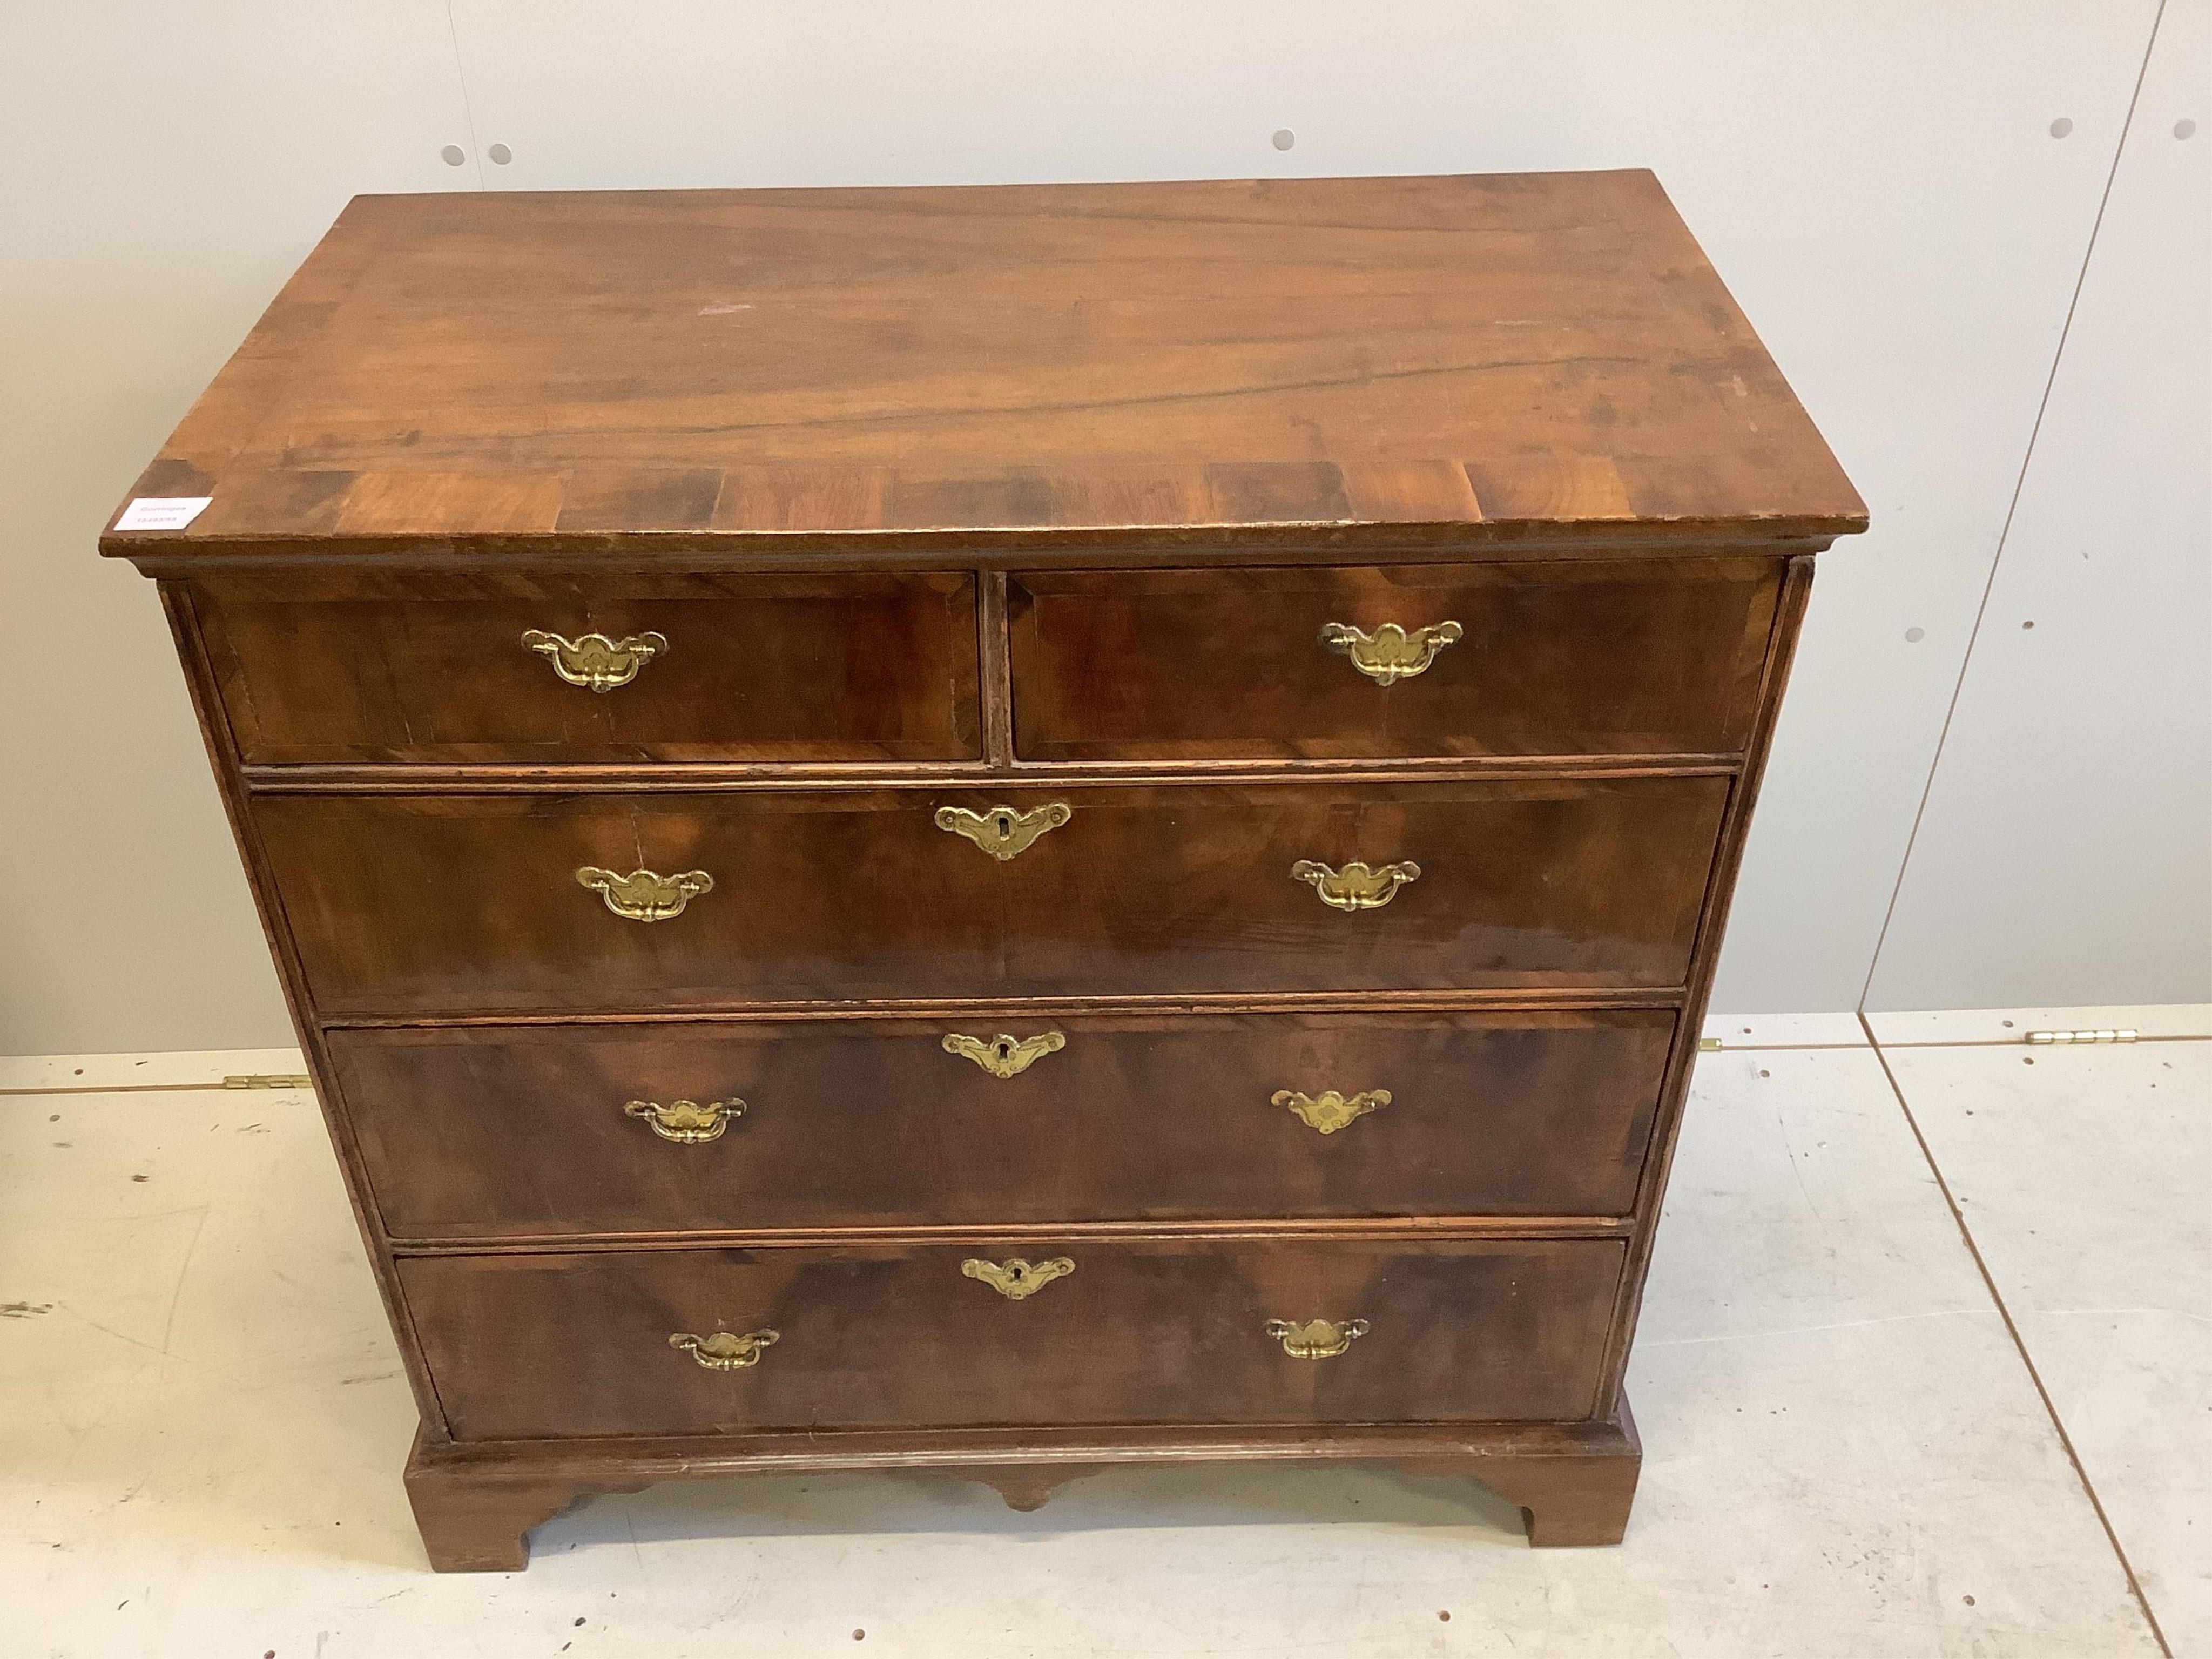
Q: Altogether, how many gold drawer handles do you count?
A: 8